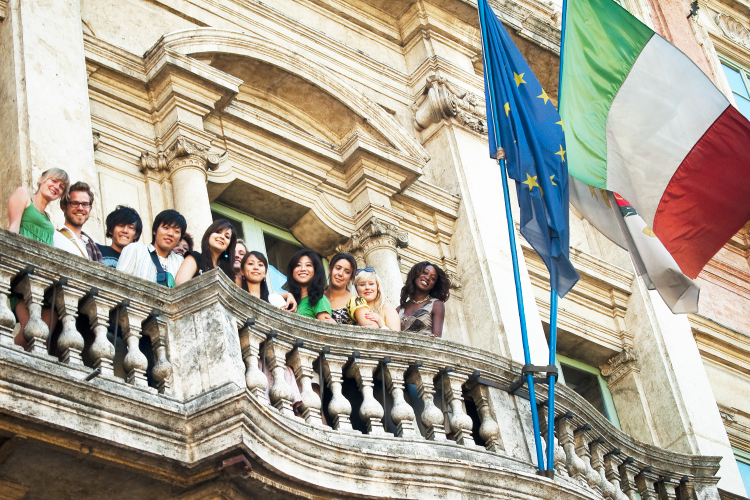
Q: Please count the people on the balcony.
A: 12